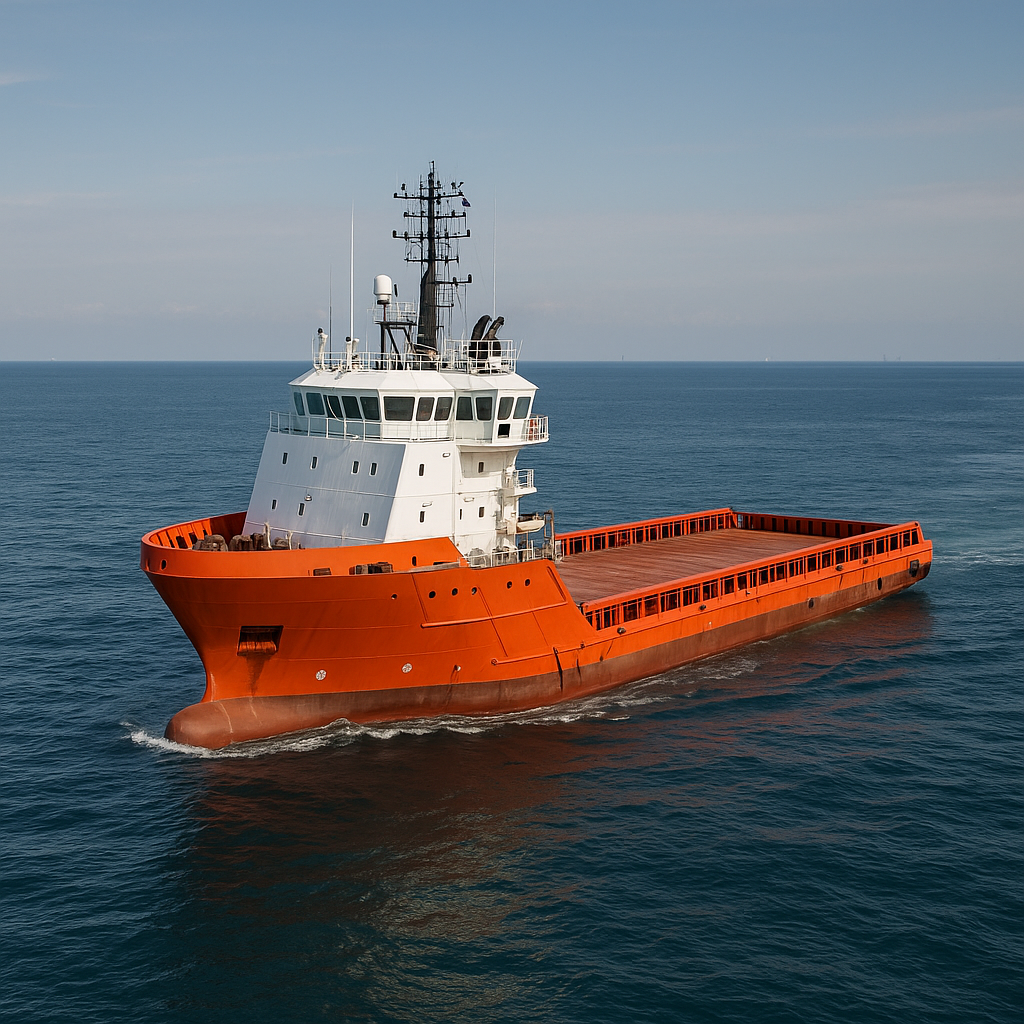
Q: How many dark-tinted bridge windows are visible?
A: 12